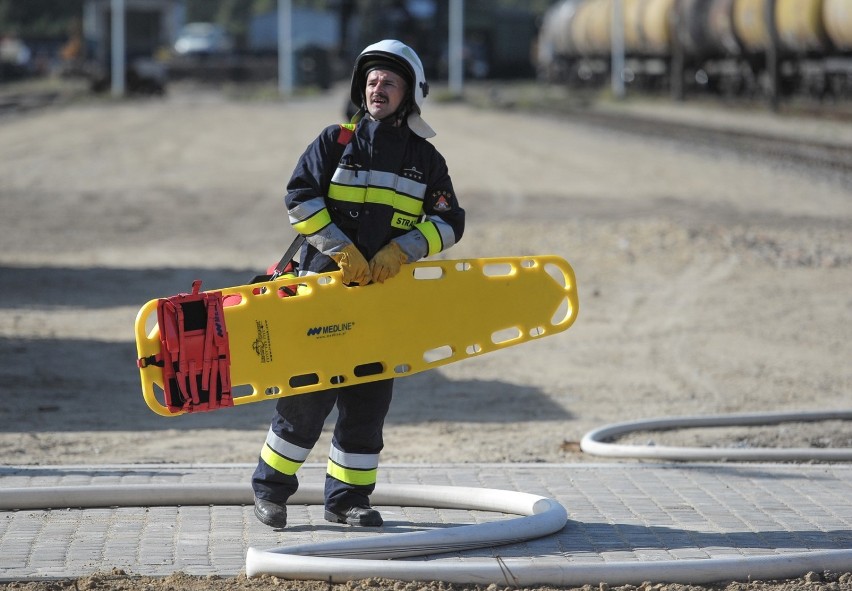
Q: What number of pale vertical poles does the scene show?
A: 4